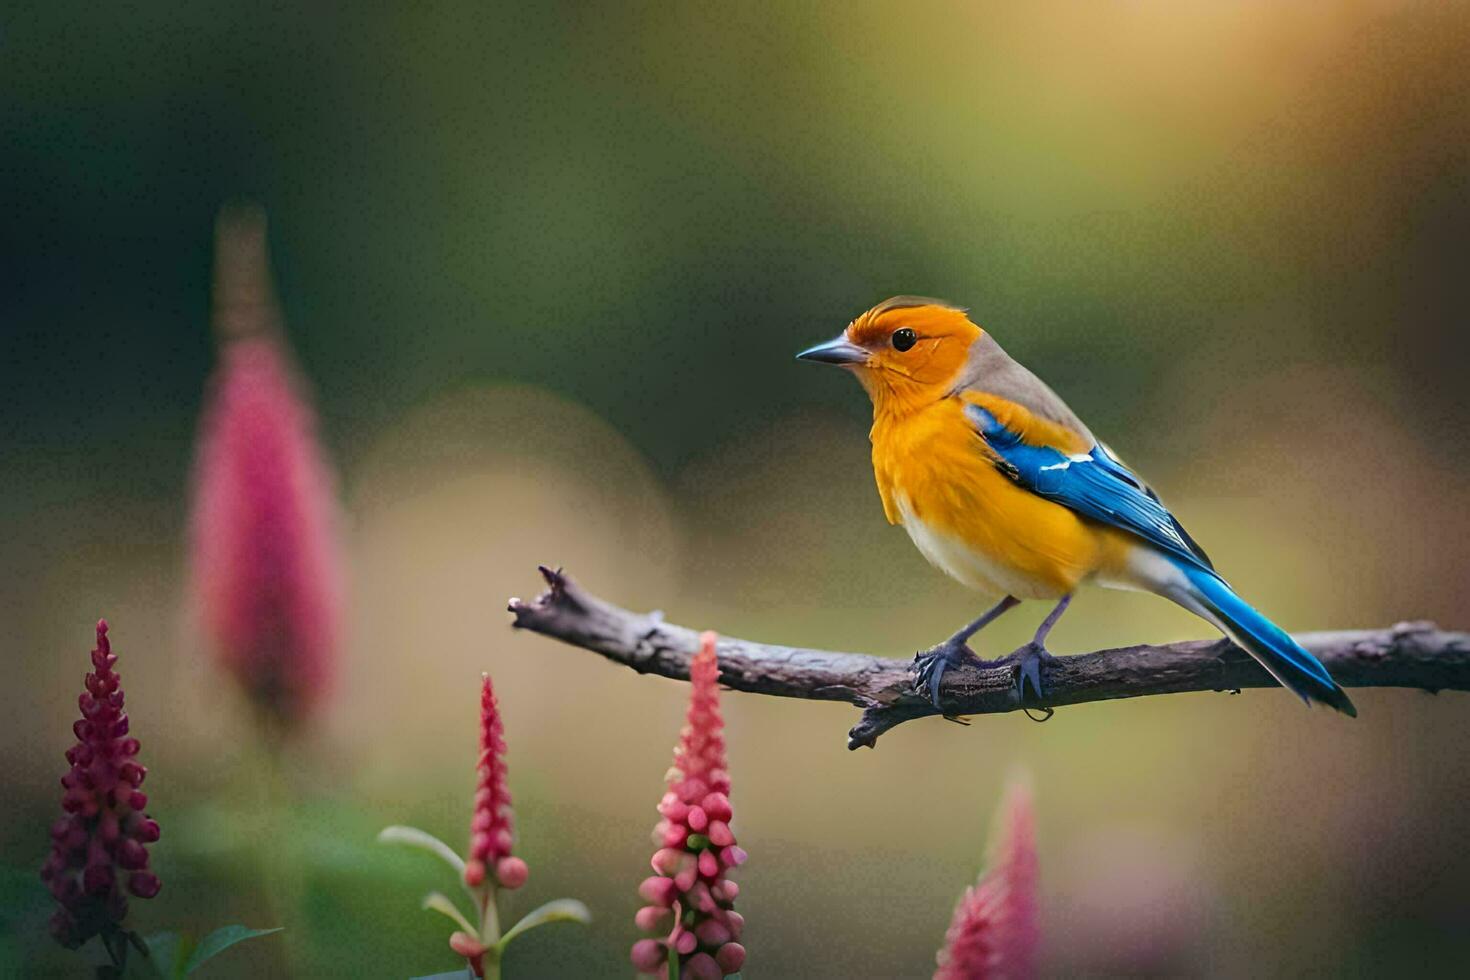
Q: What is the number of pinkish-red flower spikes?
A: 5